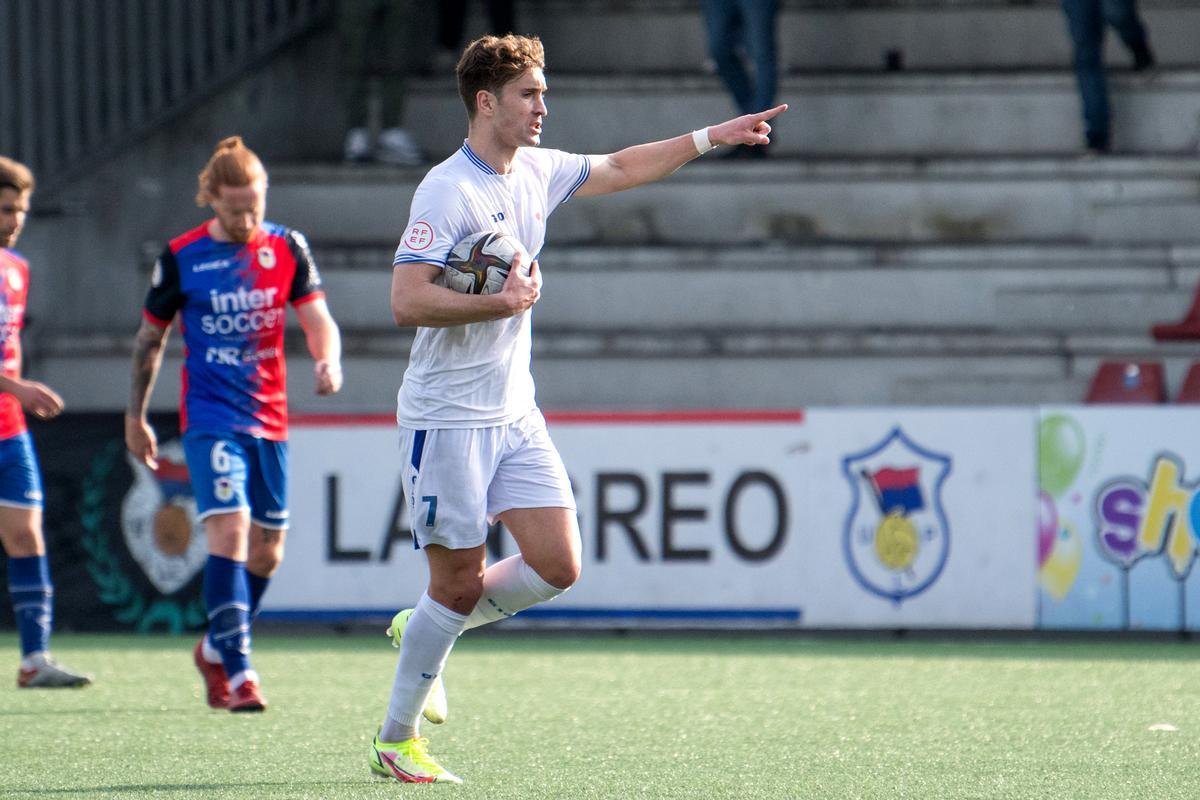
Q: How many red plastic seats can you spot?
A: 3